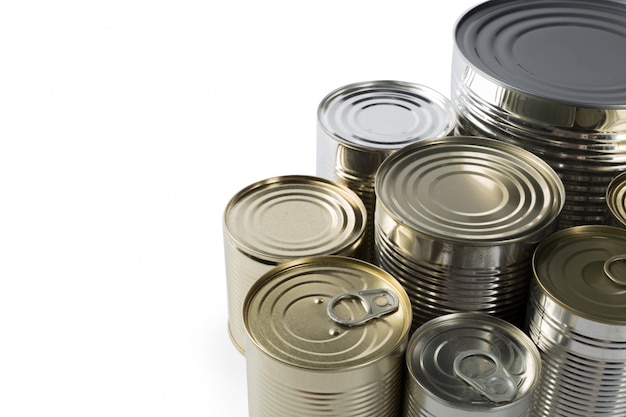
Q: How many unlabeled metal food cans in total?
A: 8